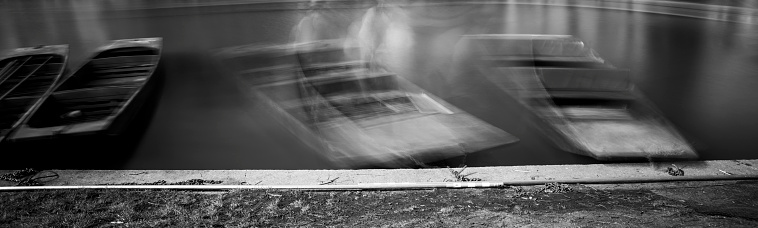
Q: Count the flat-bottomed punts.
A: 4